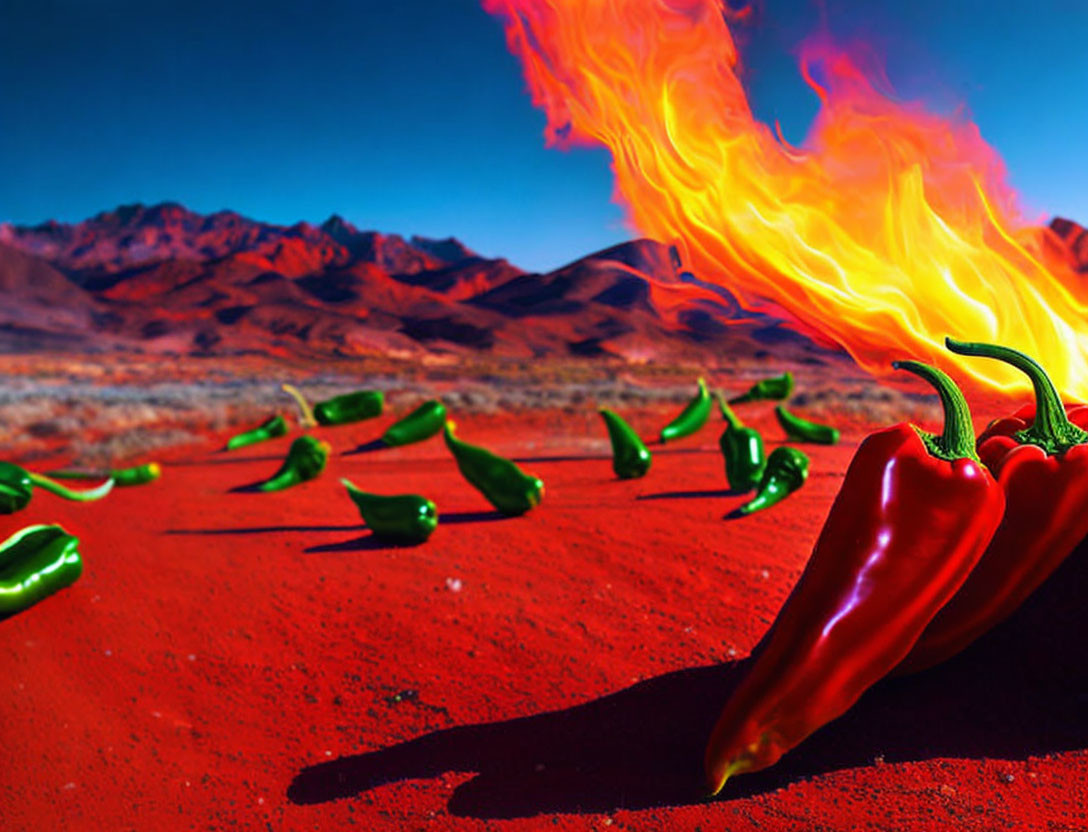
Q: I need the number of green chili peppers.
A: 15